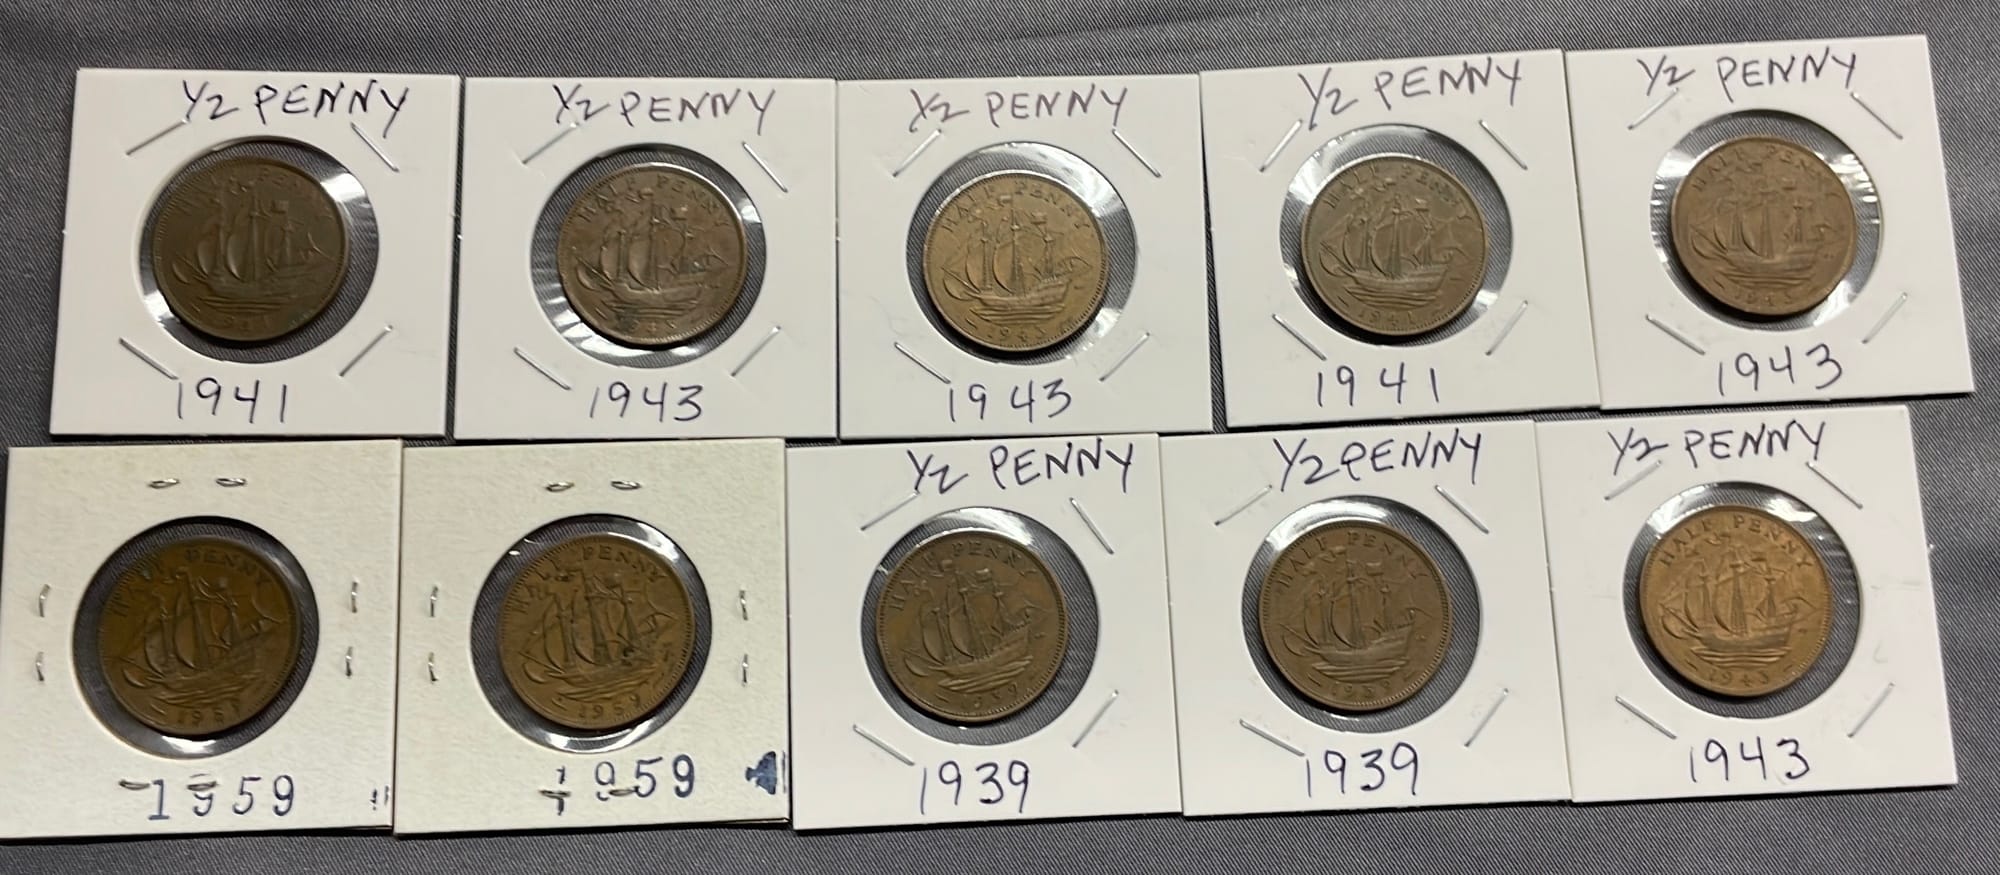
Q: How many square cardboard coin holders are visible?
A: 10